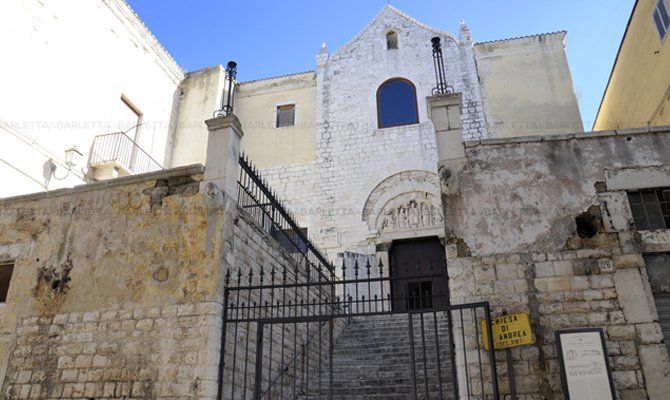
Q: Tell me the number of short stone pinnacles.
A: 2